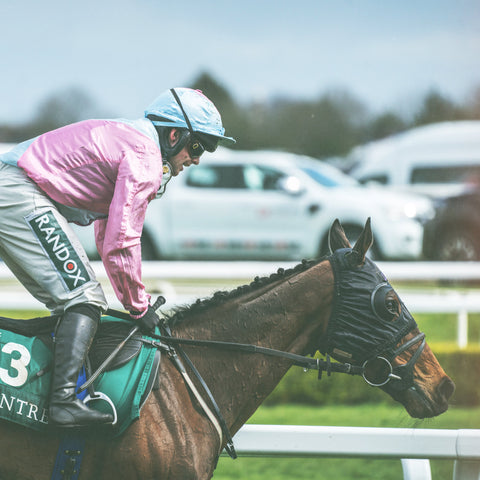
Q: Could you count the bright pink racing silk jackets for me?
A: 1